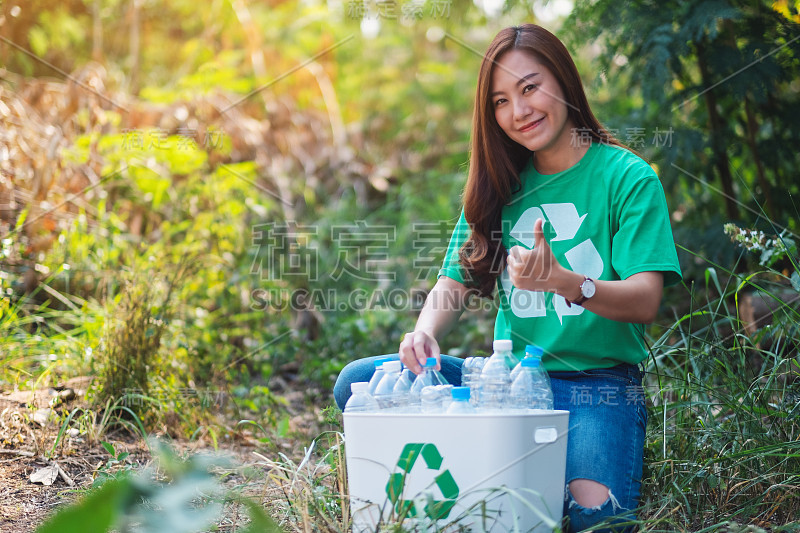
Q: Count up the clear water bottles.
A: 11